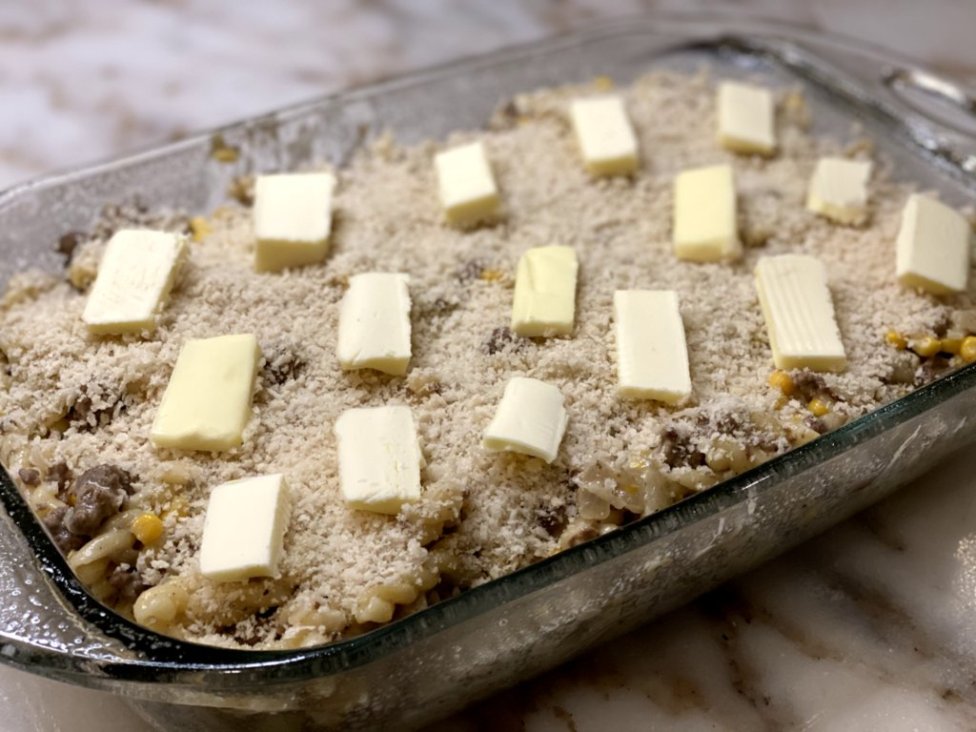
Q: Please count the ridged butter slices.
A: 1